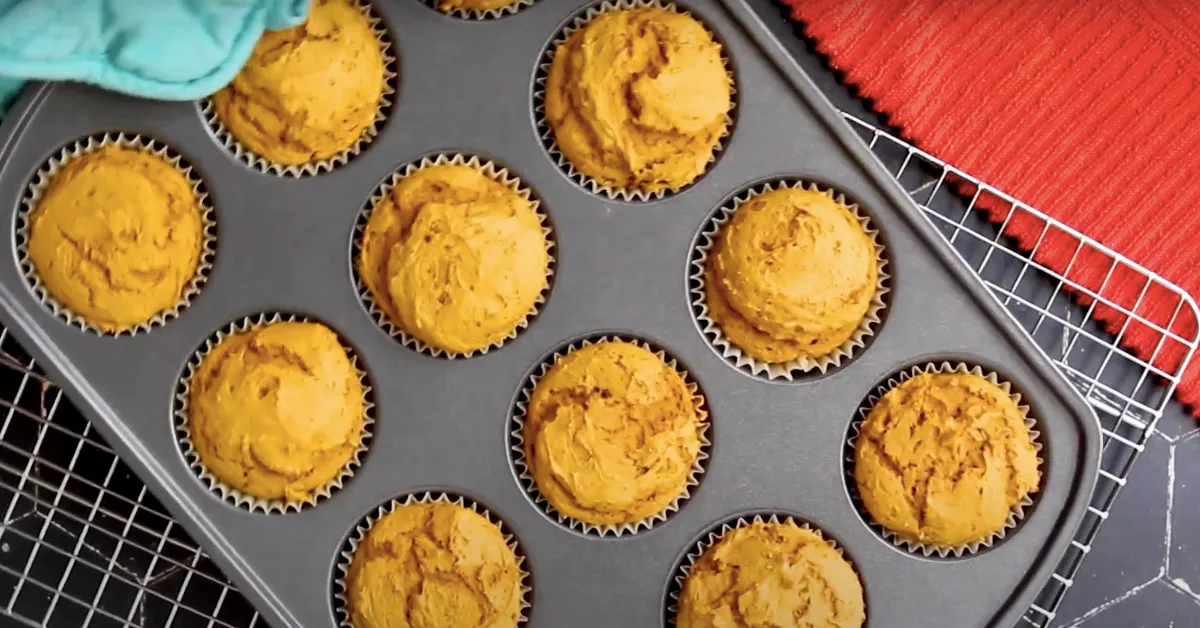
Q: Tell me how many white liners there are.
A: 11